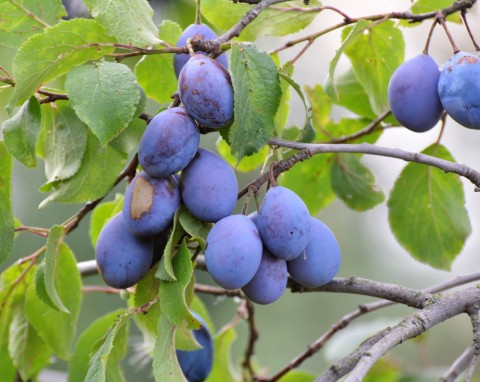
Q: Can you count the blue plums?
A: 13